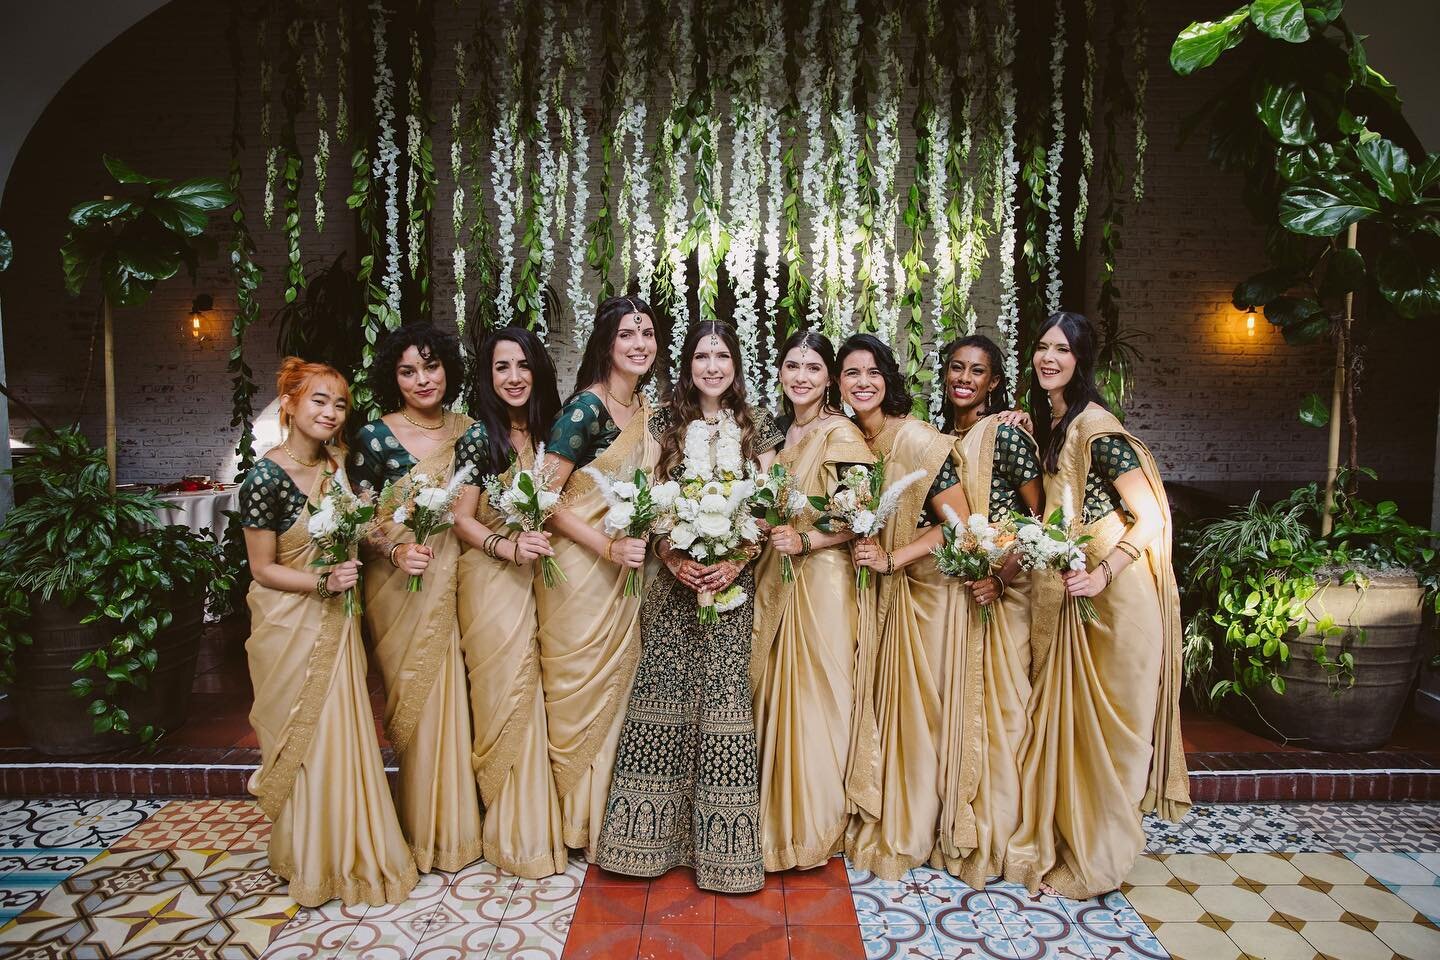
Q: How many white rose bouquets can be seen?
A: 9